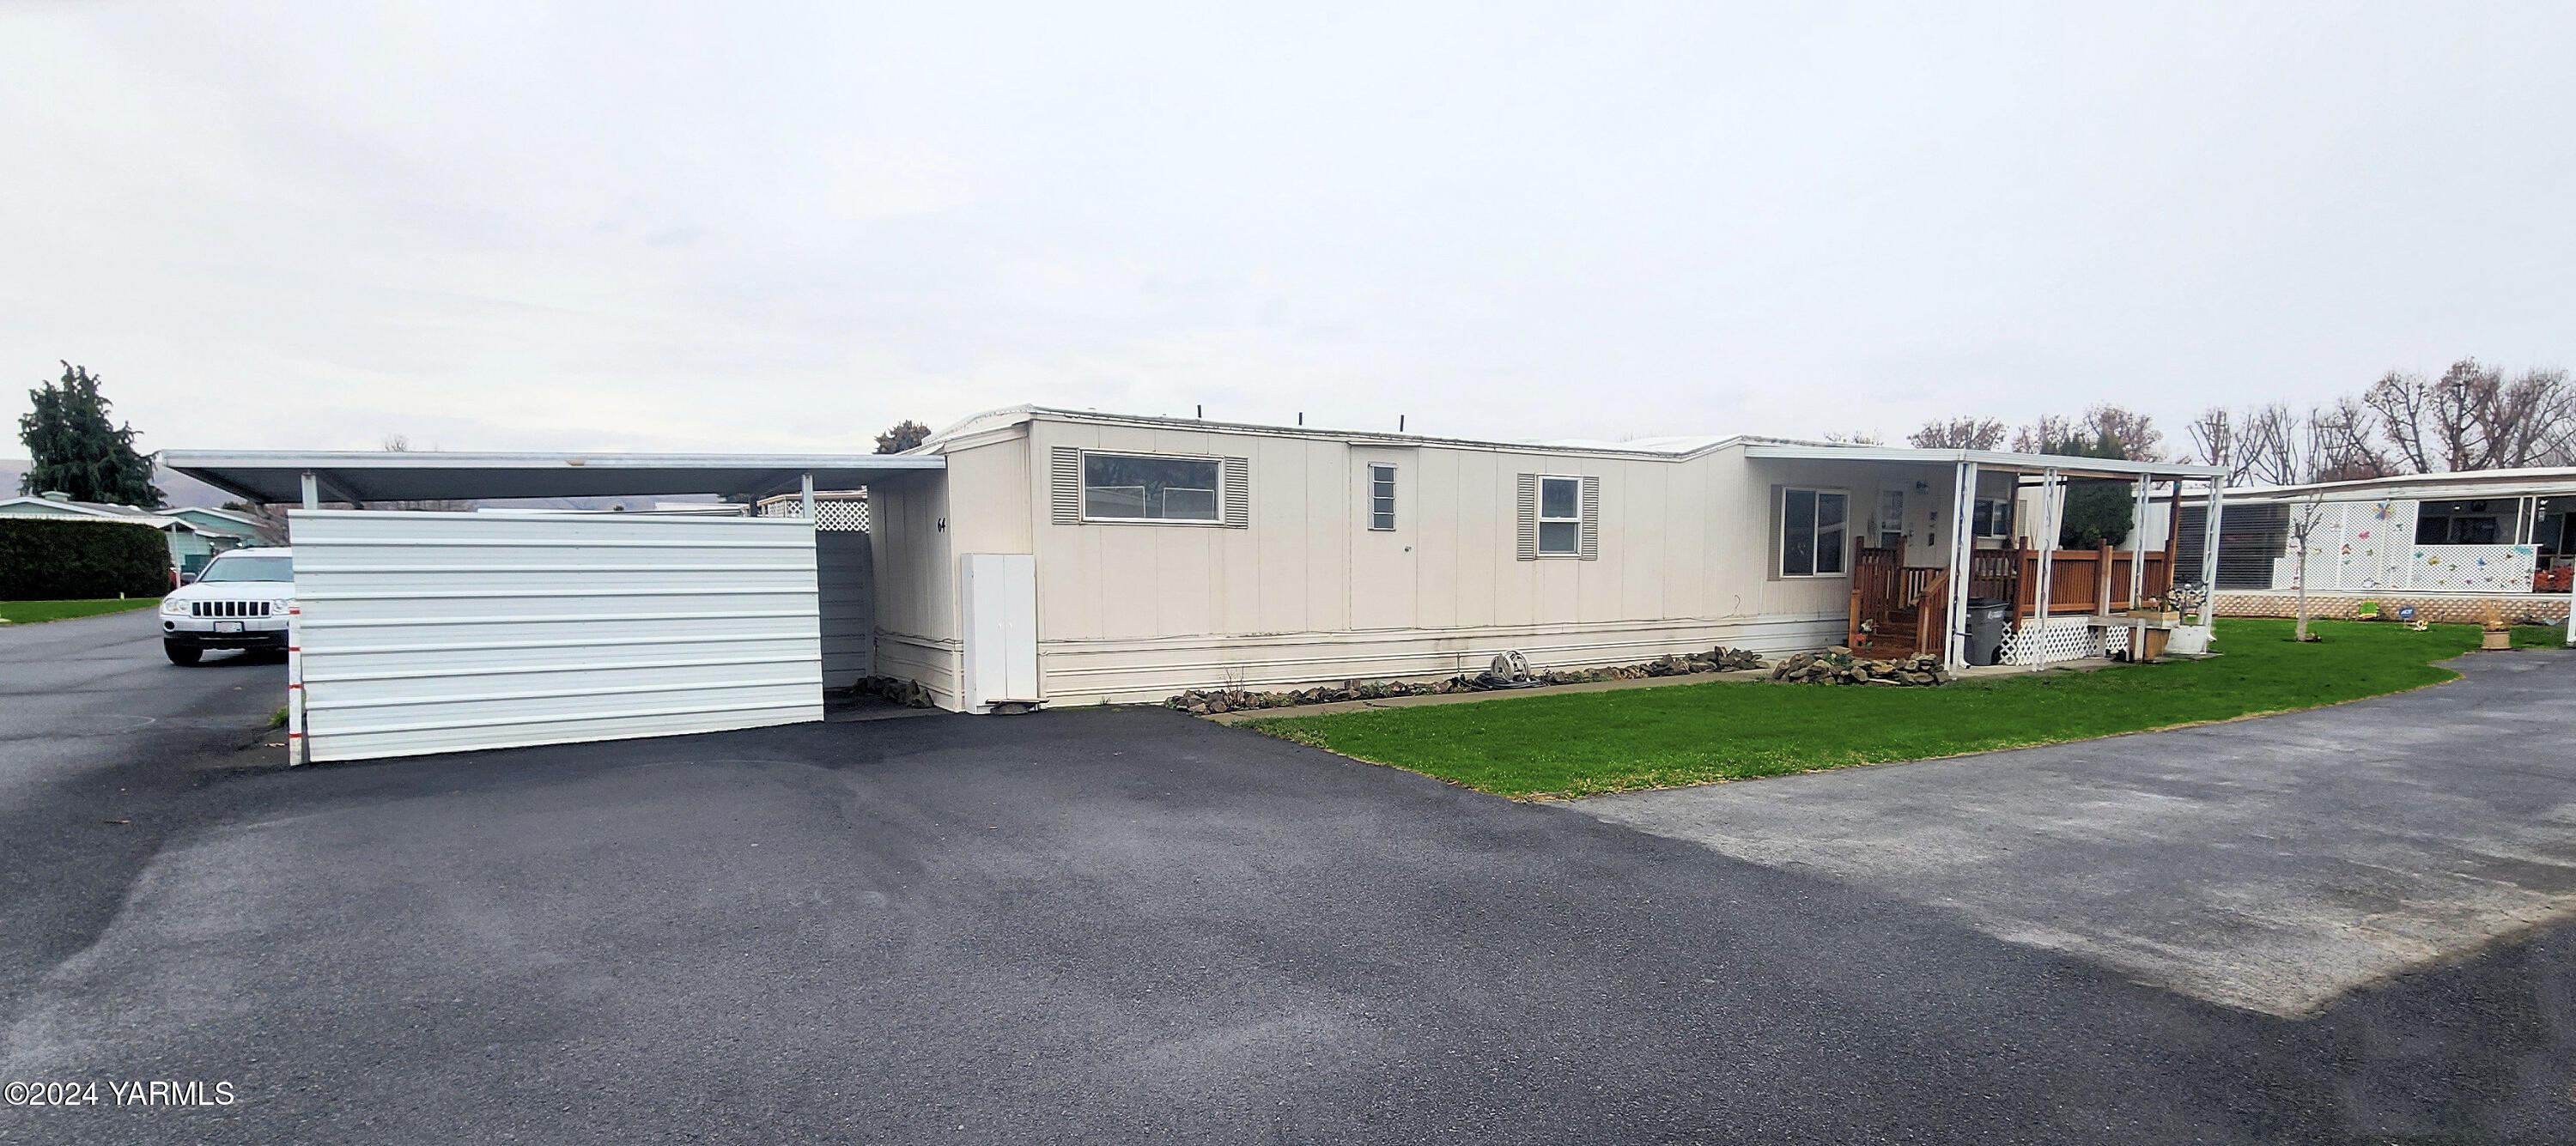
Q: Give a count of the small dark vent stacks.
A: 3